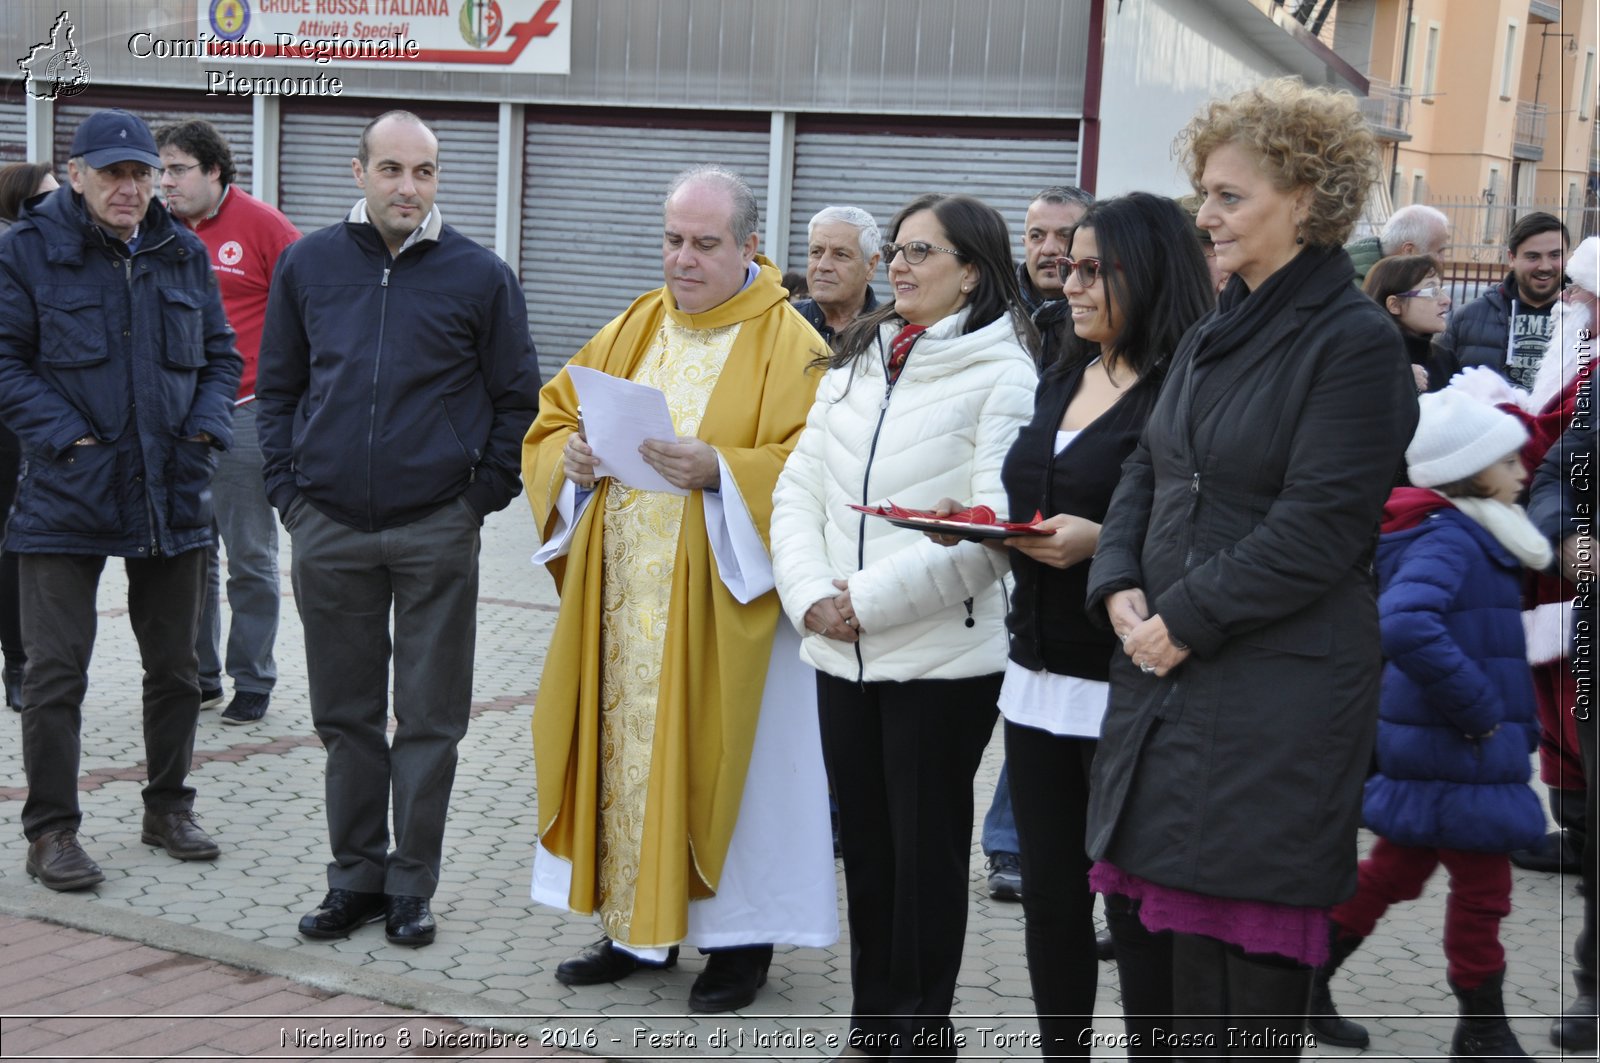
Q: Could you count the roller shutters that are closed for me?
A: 5